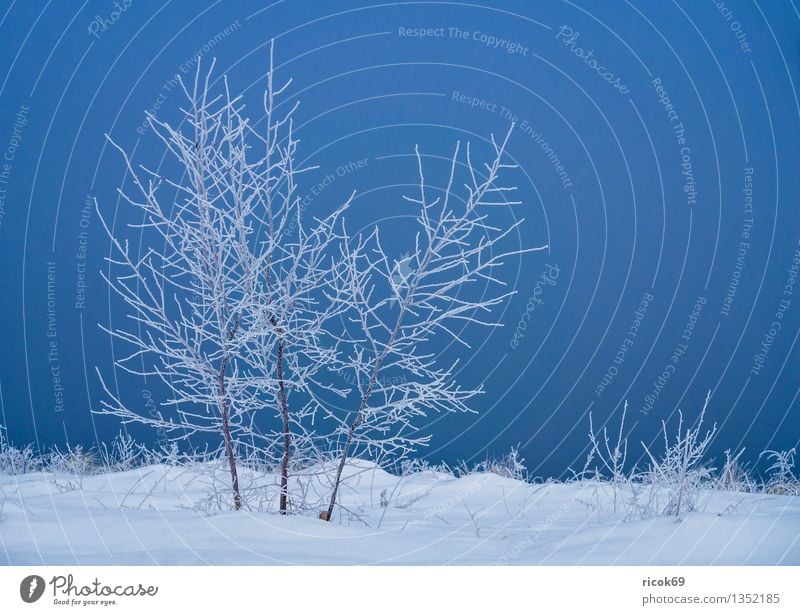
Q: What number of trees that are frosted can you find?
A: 3